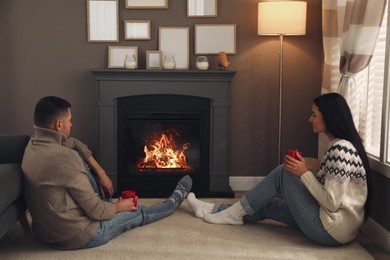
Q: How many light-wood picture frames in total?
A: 8